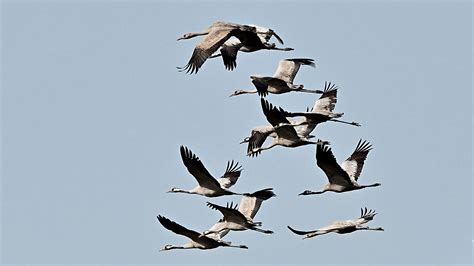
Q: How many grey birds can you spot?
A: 11